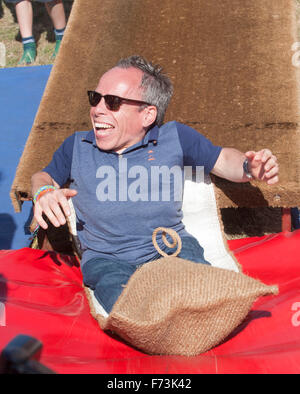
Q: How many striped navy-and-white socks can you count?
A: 2